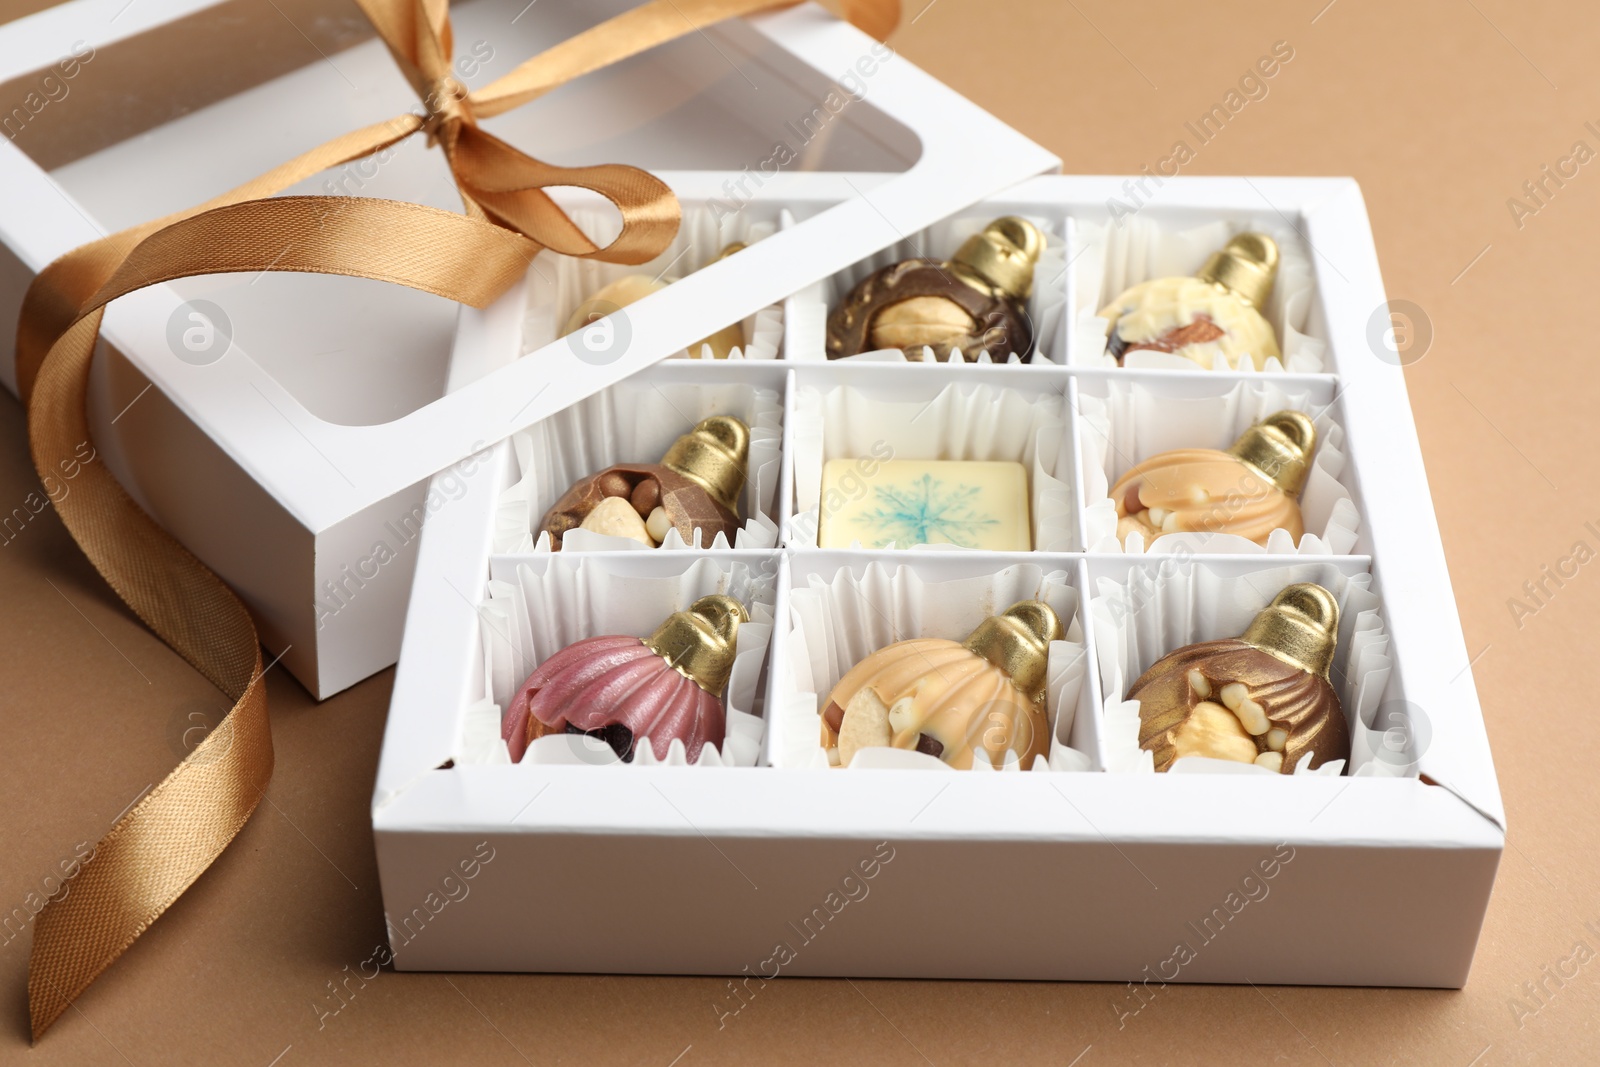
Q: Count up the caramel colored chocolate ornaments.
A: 2